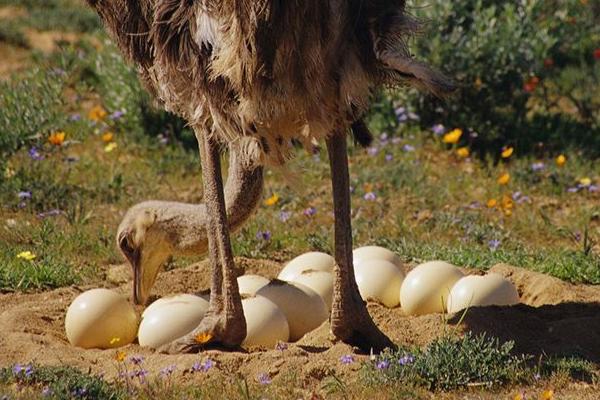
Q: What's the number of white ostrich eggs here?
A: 11